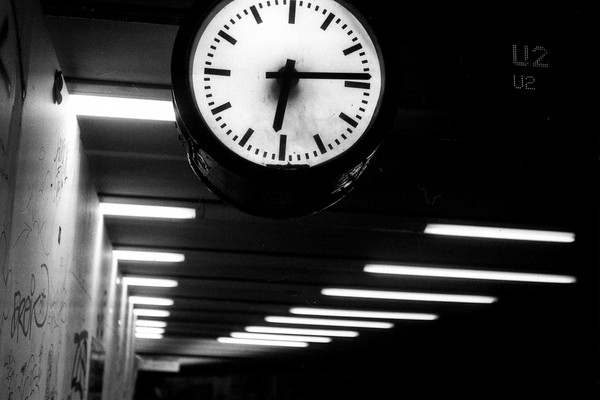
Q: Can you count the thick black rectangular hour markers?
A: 12